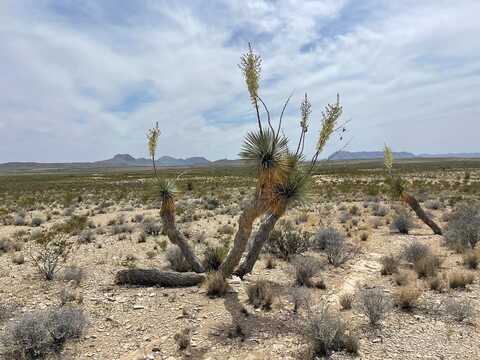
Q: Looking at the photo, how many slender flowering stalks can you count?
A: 5